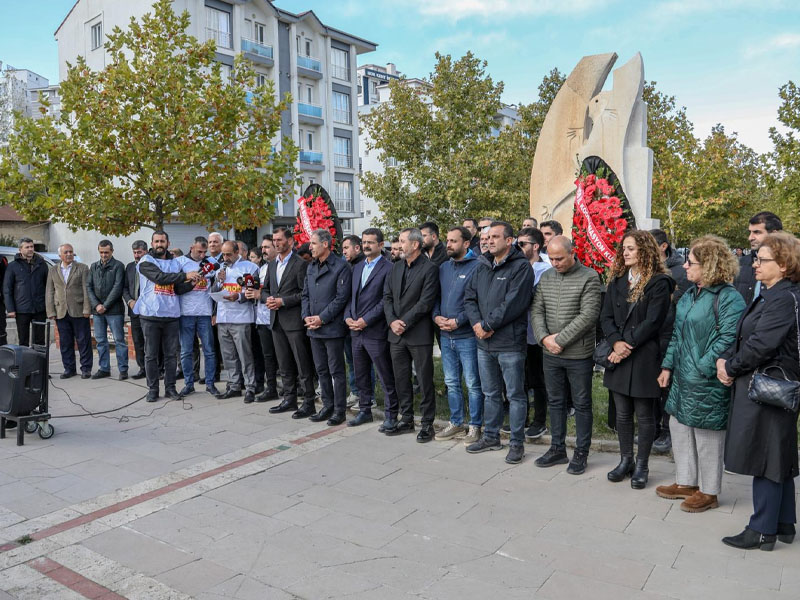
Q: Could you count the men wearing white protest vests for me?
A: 4